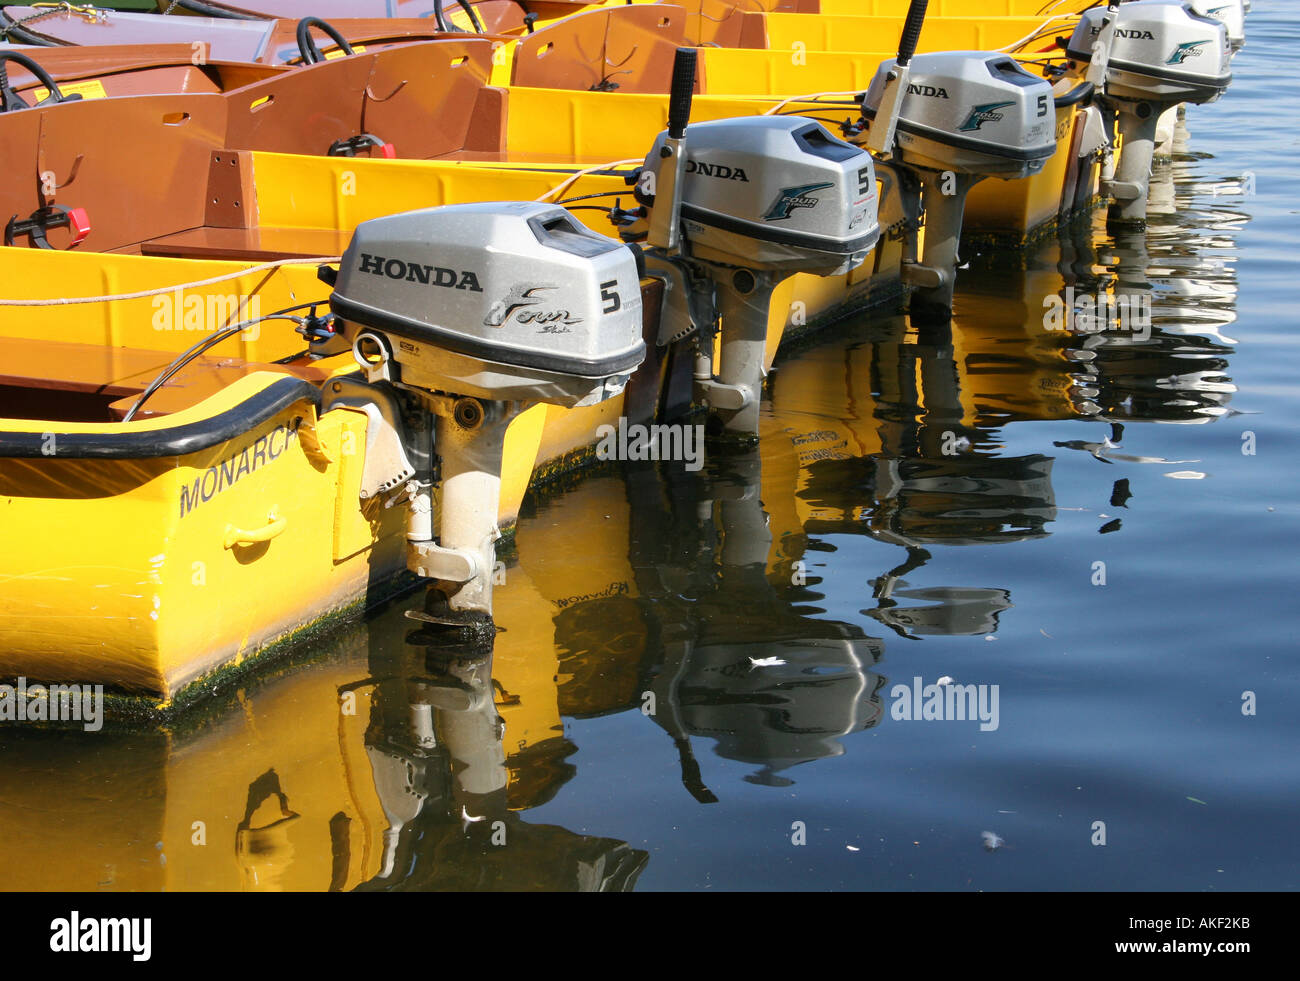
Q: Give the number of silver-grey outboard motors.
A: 5